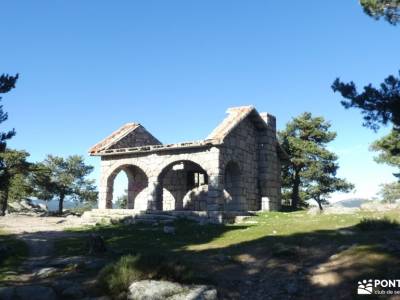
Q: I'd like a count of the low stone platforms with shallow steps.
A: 1